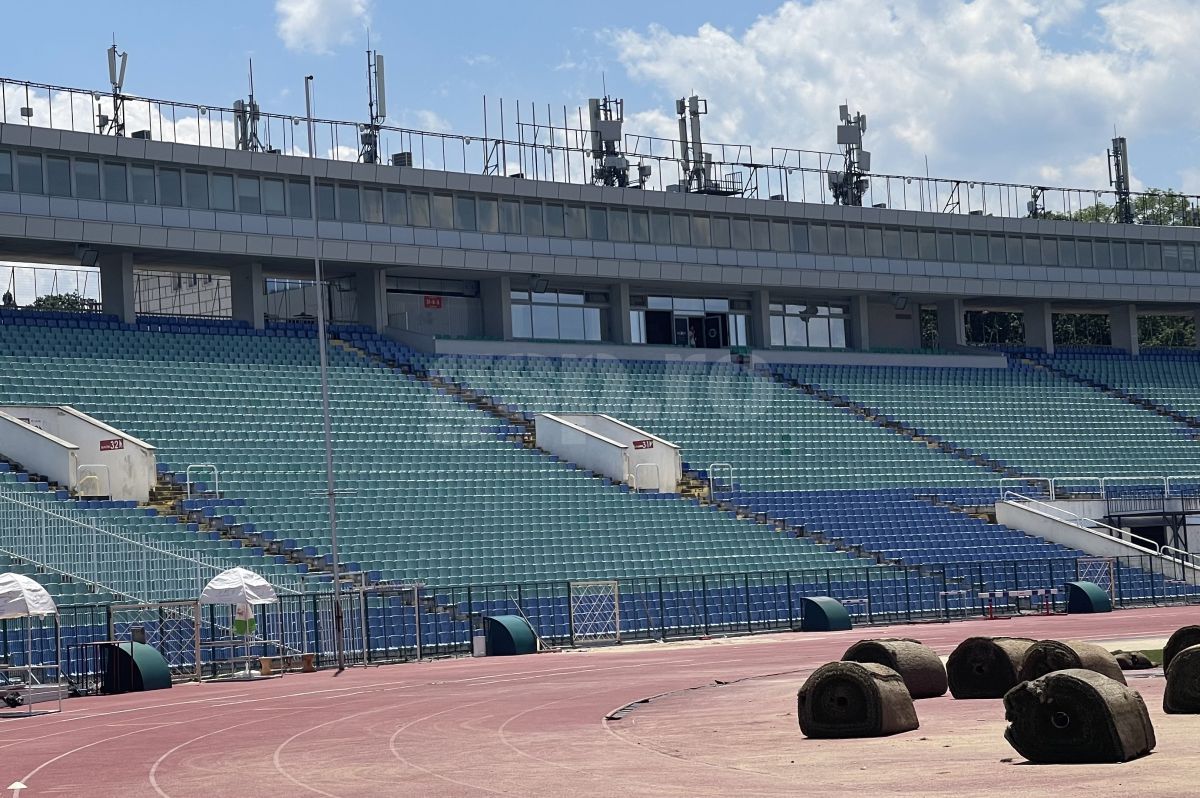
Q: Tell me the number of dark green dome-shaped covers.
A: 4